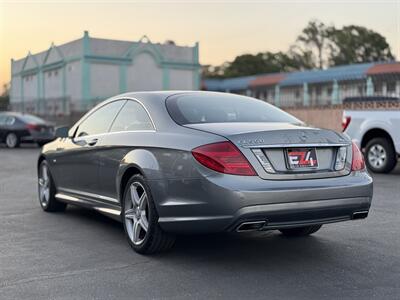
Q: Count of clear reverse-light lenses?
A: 2